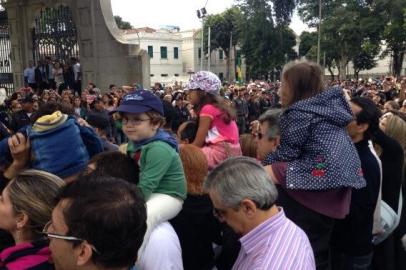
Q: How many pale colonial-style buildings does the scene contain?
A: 2